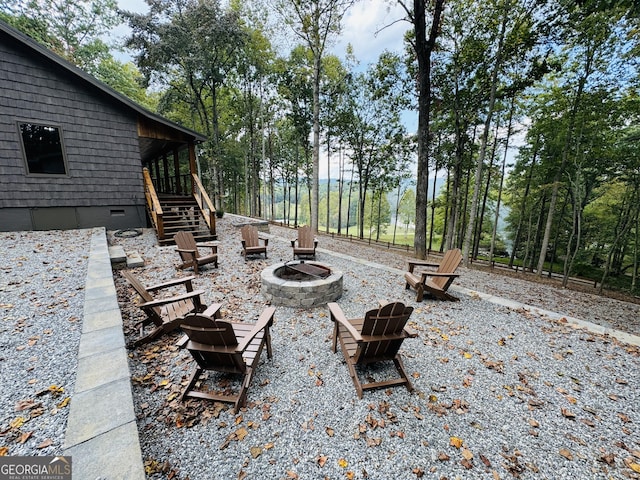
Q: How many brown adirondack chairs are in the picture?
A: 7